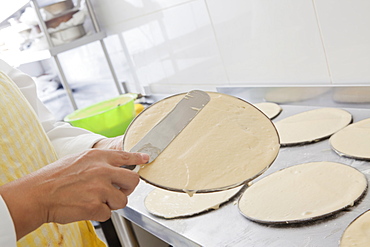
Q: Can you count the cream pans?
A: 7